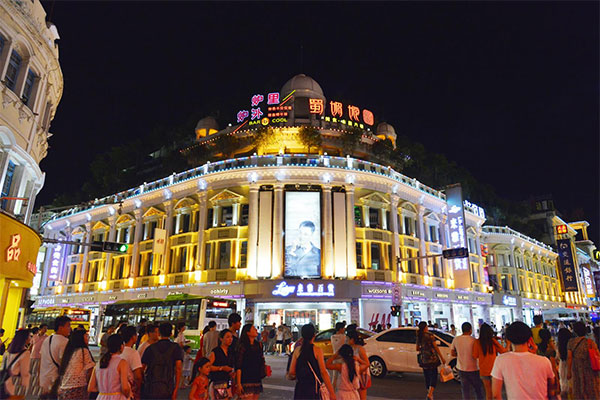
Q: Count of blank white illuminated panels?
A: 2